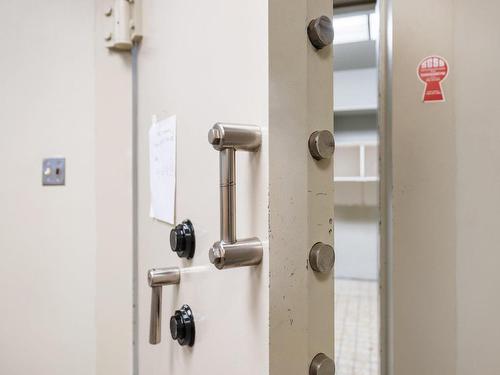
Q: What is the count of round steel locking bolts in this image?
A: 4